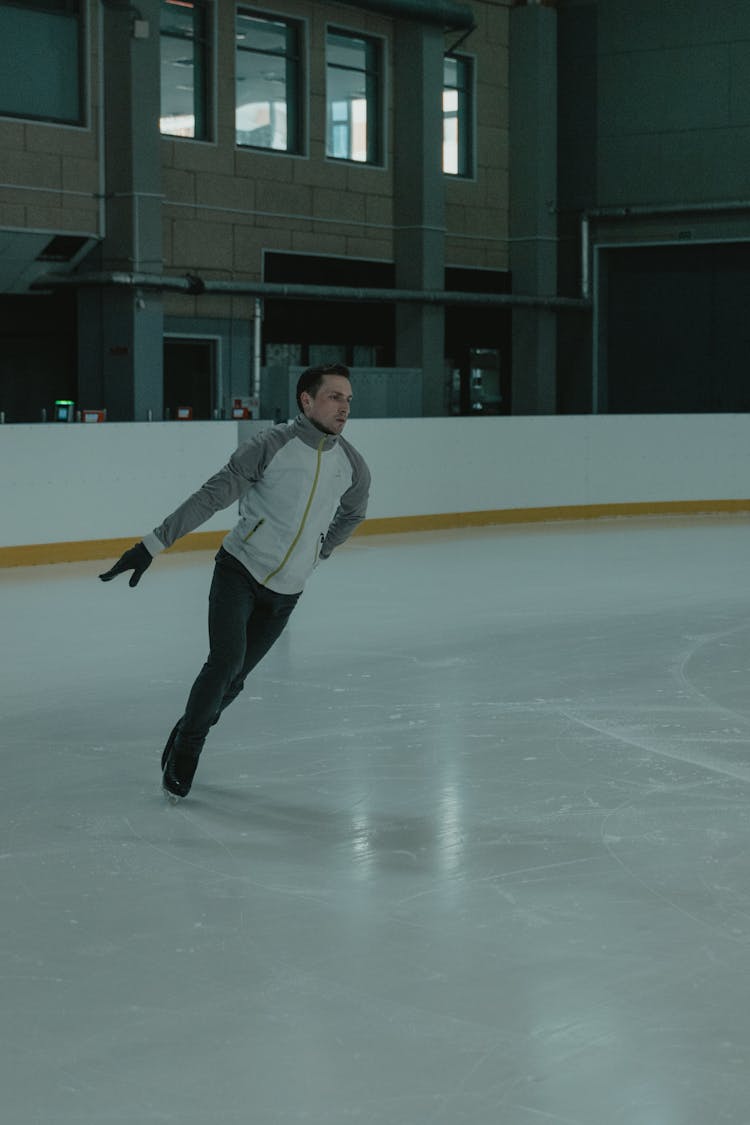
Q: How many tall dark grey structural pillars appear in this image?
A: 3